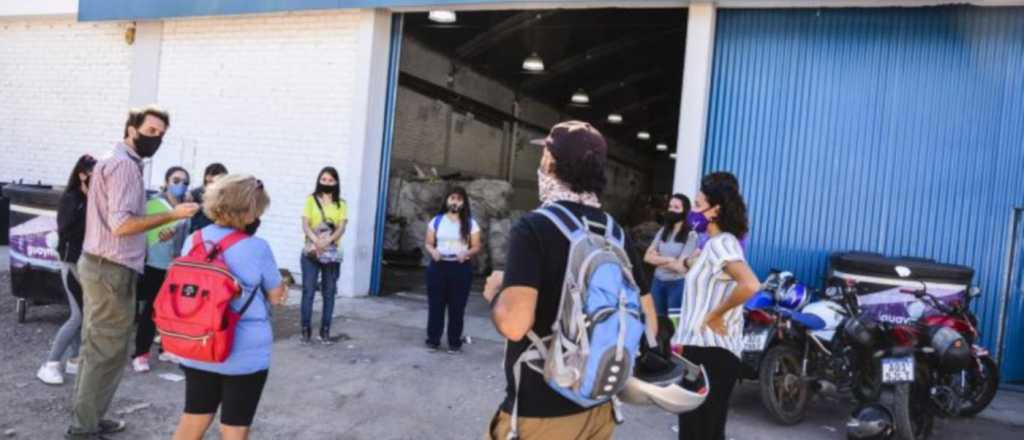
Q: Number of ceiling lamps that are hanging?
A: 7